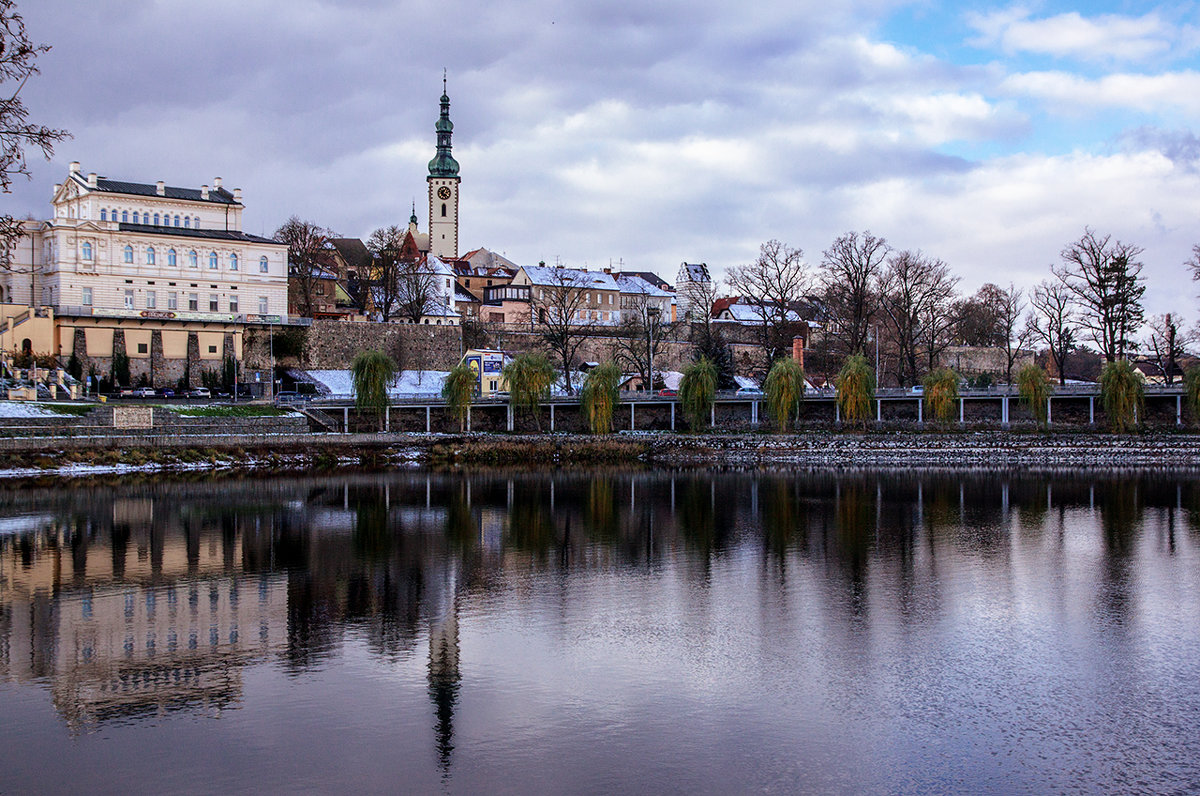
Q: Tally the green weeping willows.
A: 11